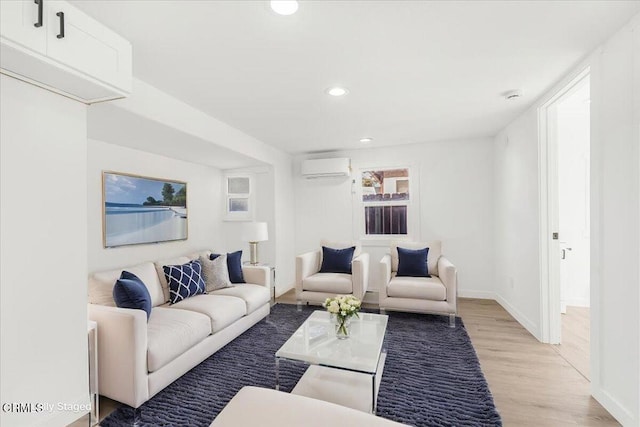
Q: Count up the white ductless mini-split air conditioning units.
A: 1